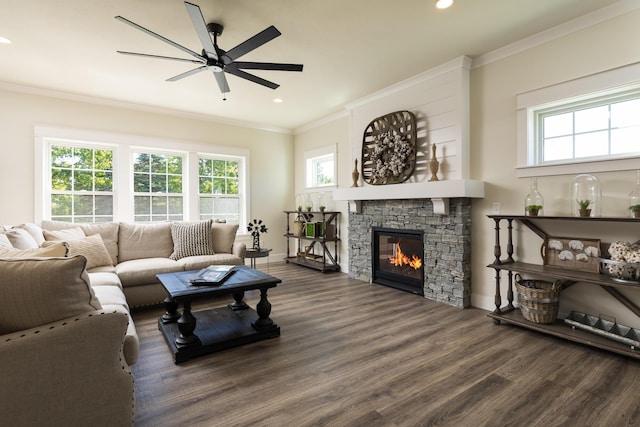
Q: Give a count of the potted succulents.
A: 6